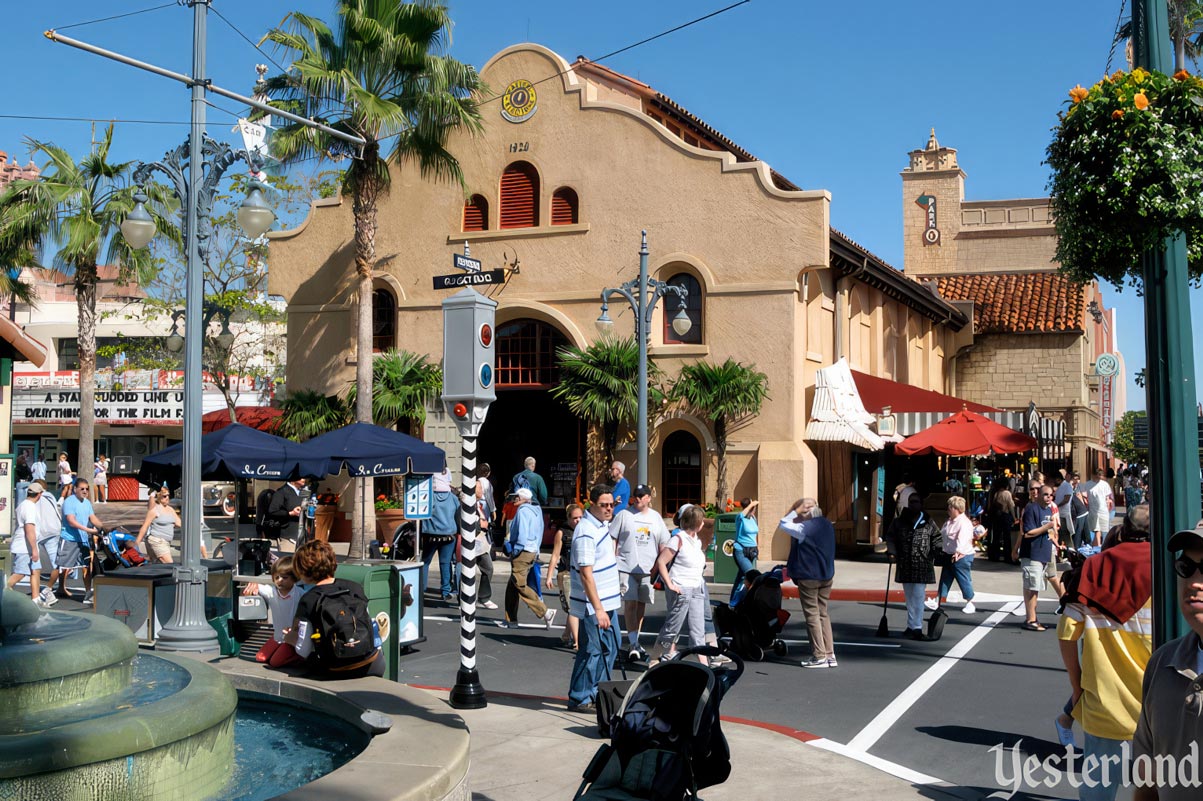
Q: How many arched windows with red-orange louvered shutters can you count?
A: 3